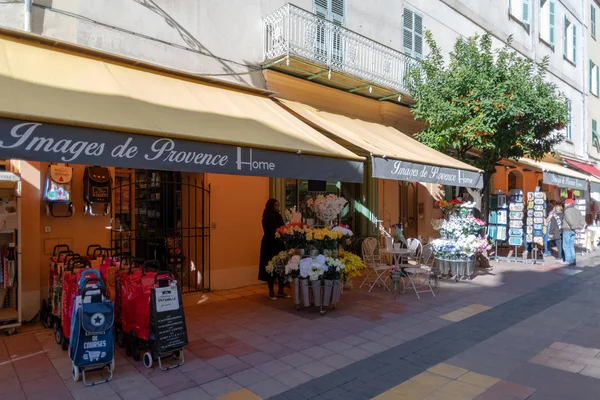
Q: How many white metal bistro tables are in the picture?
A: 1